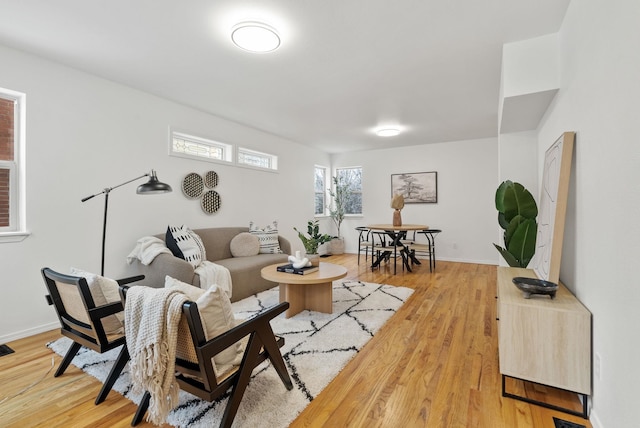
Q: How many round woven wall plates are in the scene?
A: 3